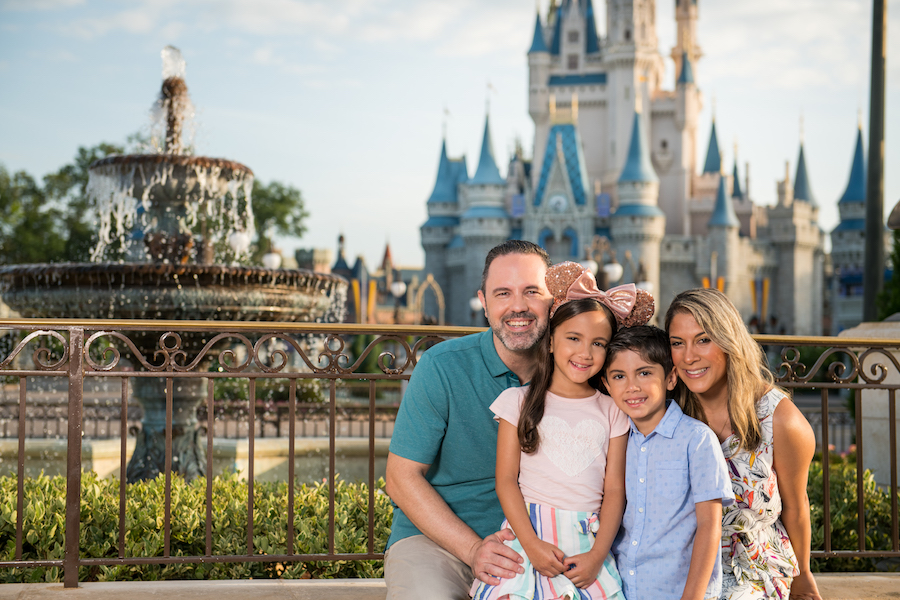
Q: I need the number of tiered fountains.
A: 1